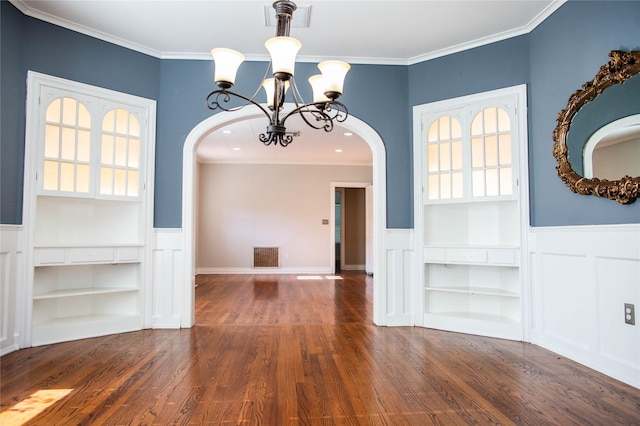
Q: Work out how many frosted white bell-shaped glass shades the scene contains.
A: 5